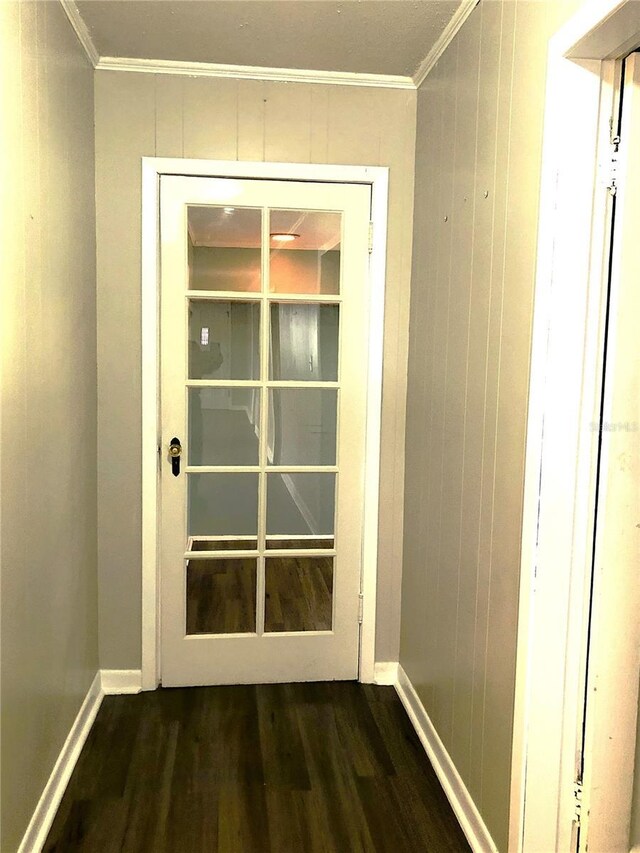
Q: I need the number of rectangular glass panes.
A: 10